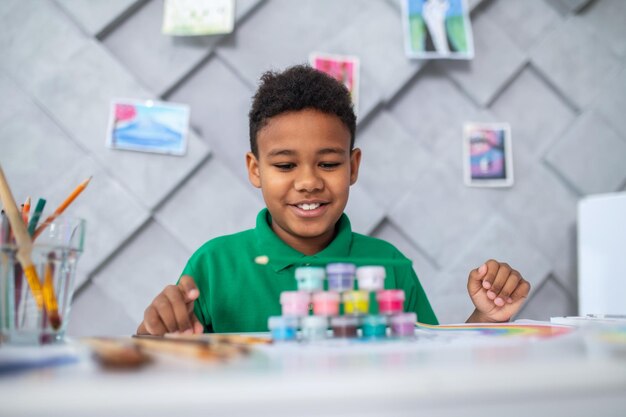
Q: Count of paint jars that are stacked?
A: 12